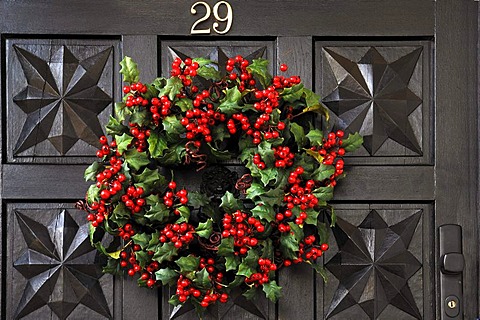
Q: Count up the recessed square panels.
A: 6